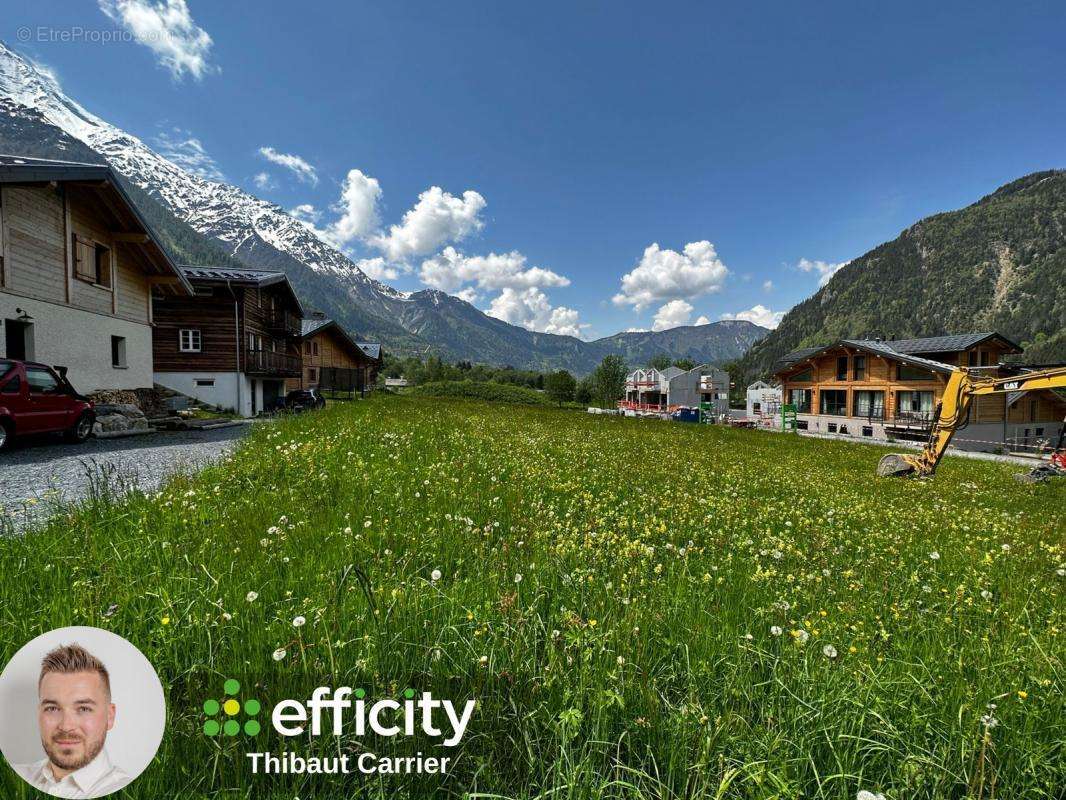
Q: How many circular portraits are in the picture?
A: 1